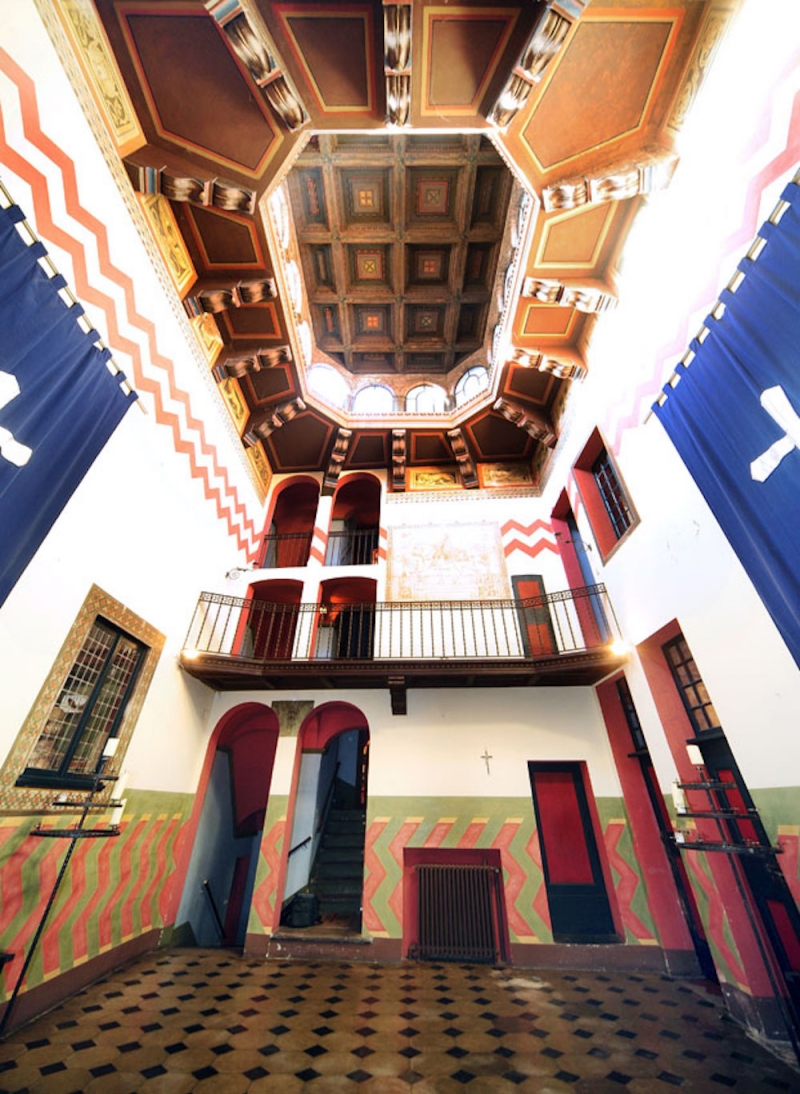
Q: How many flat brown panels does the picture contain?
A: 14